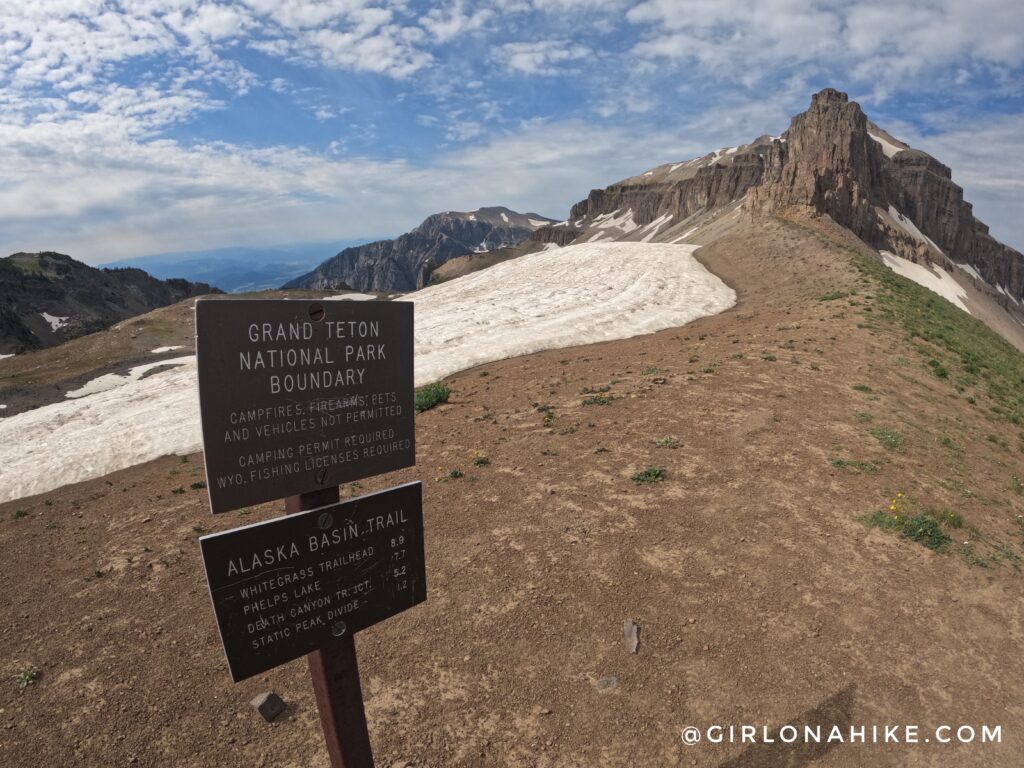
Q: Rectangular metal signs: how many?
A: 2